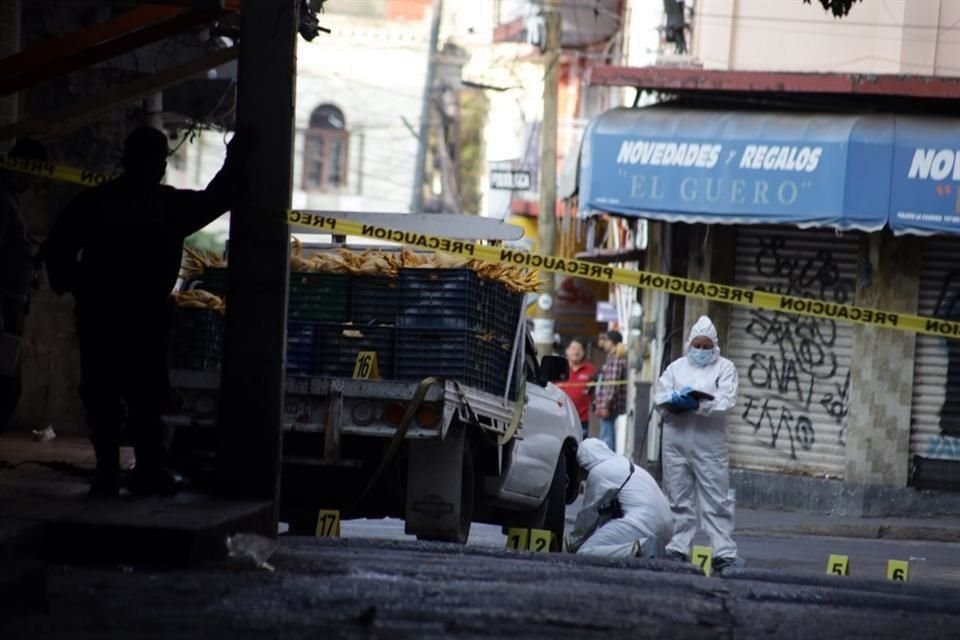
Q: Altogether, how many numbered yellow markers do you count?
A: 7